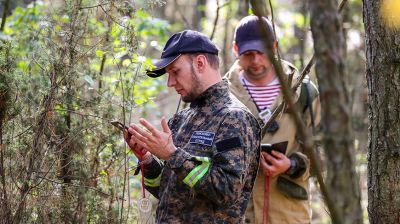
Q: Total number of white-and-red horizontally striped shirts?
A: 1